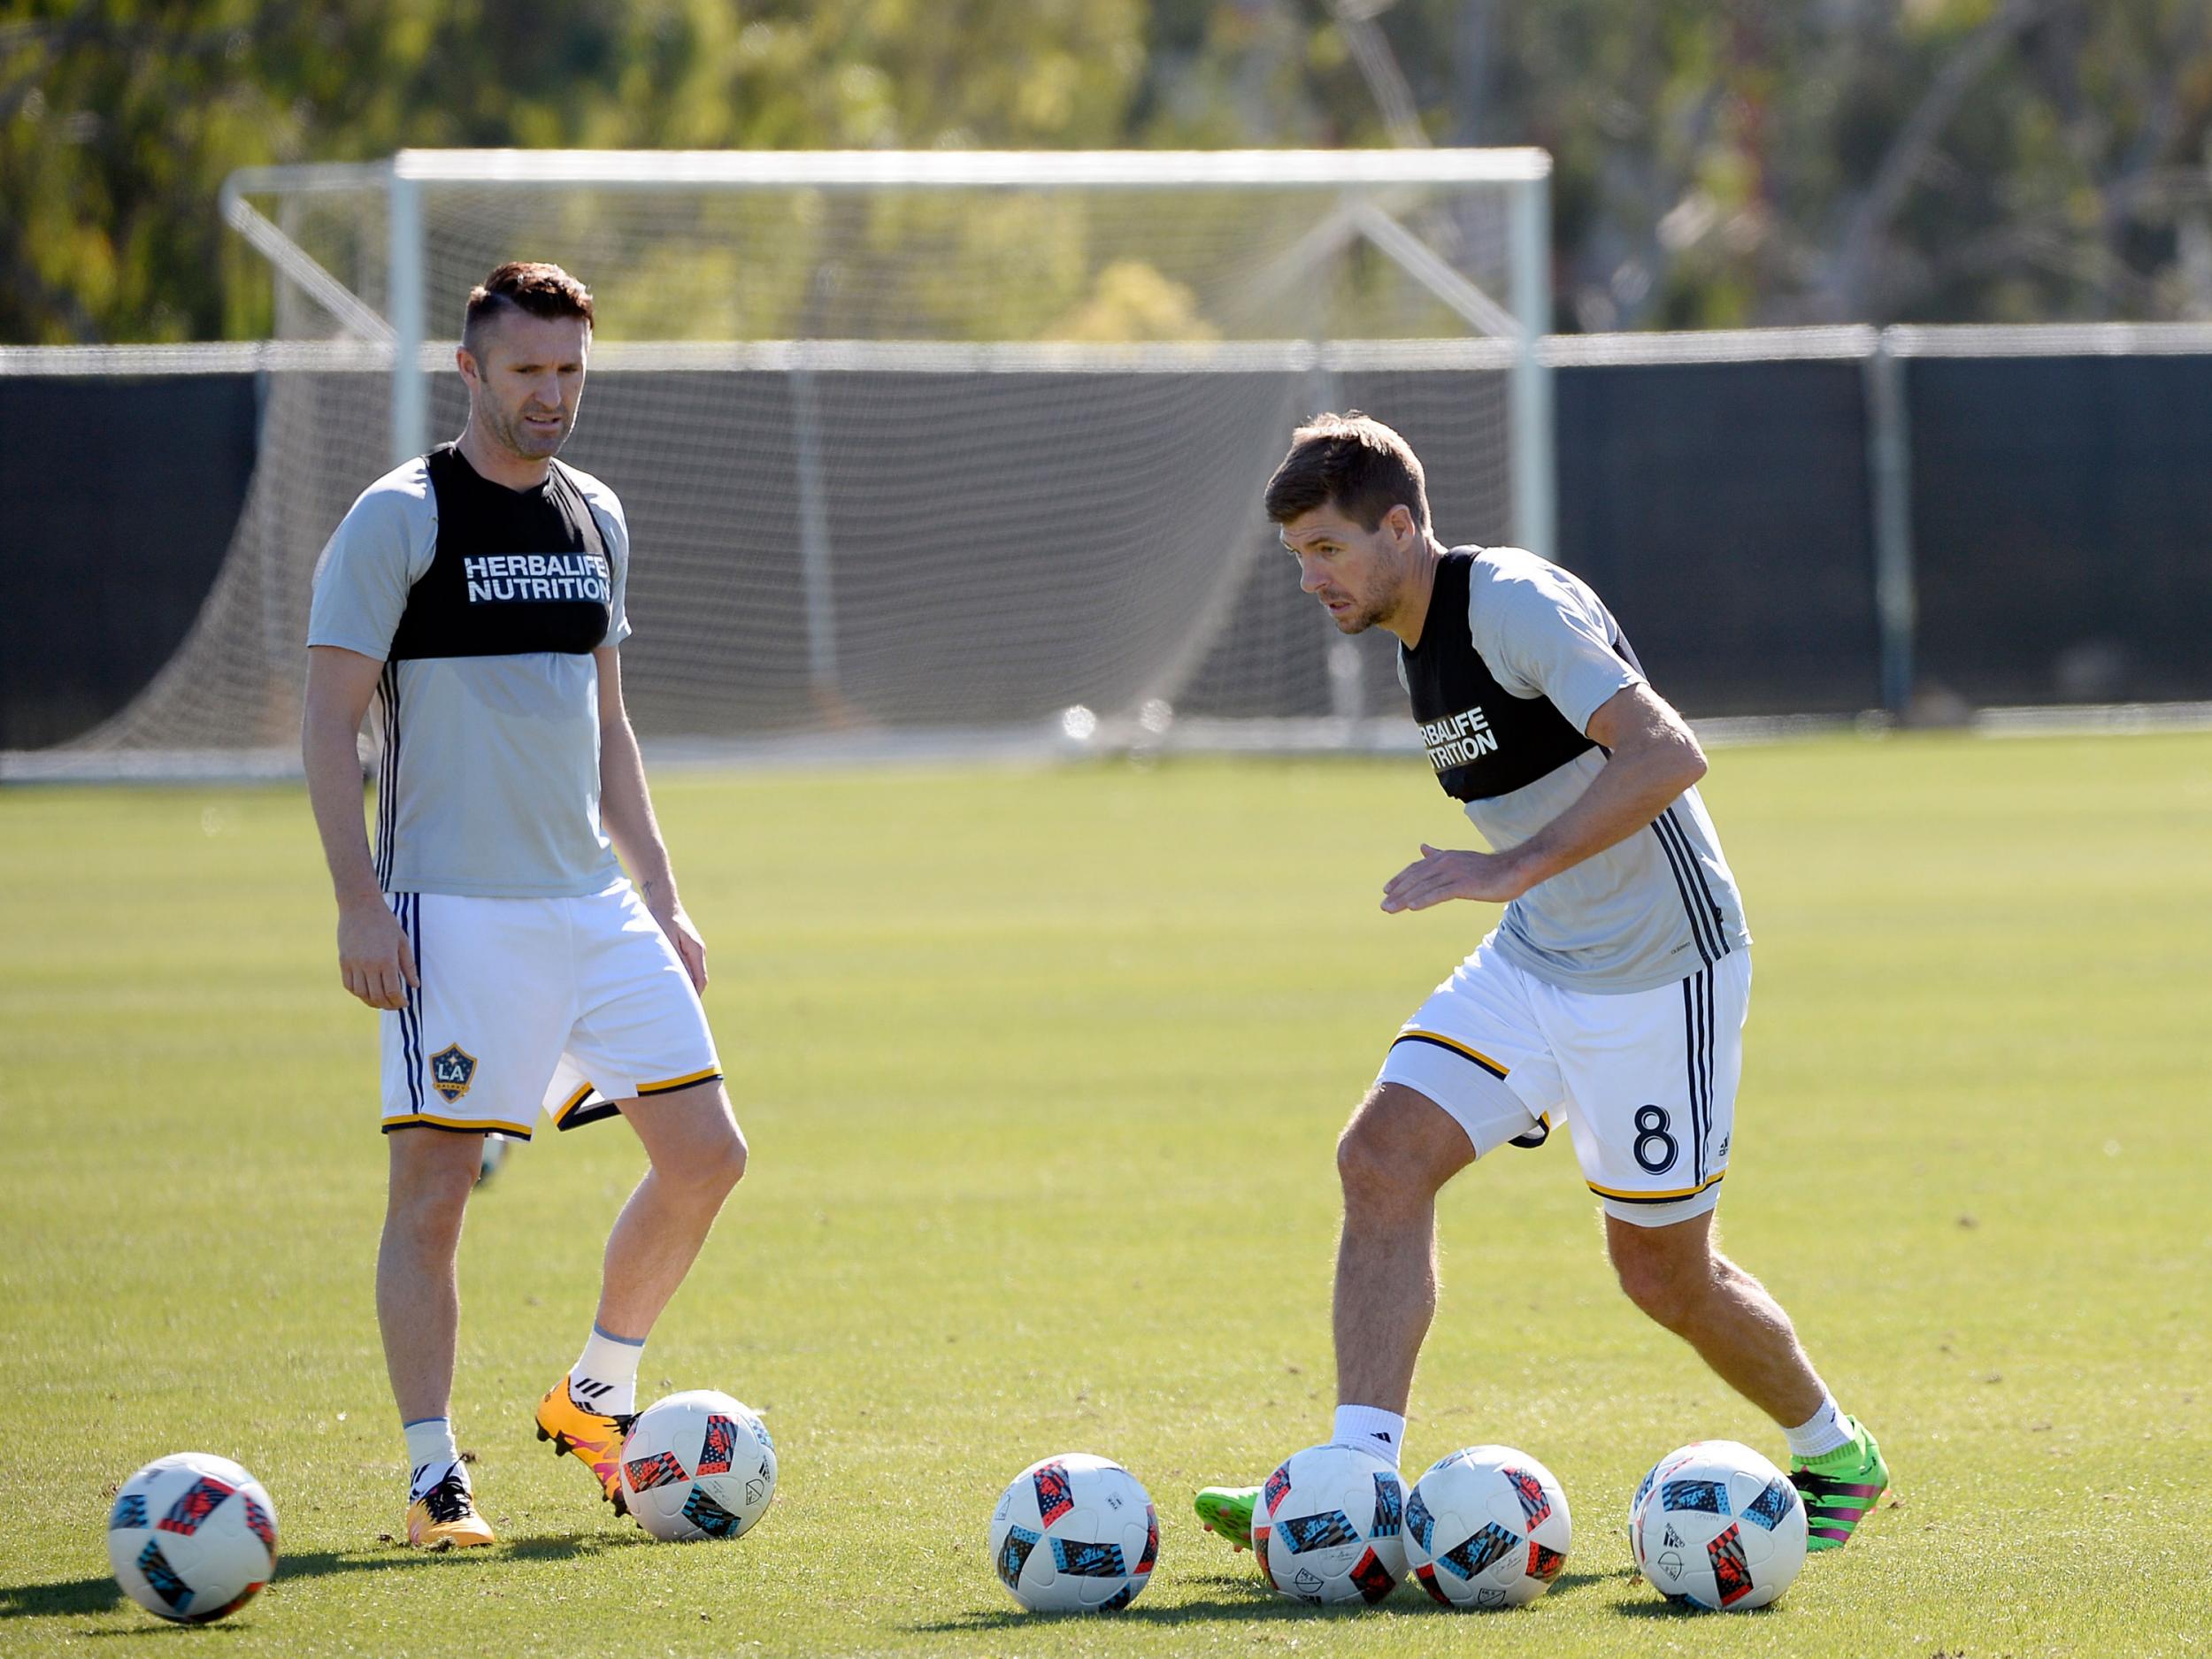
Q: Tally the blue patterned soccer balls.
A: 6